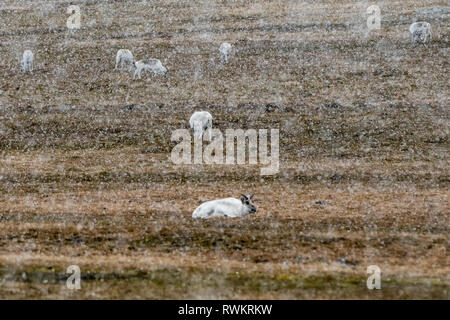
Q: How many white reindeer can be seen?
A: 7